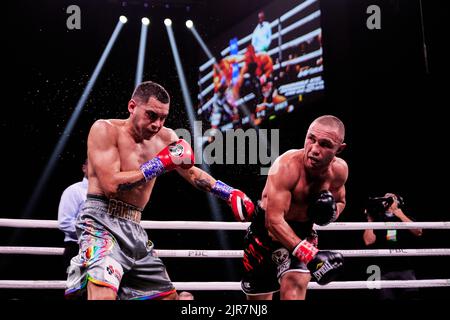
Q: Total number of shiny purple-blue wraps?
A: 2